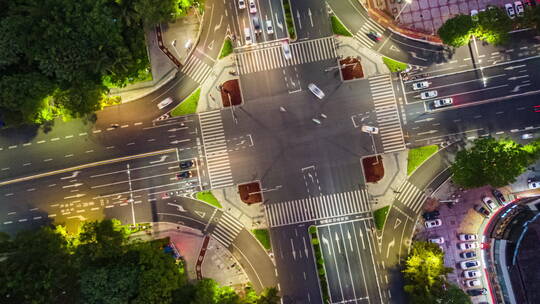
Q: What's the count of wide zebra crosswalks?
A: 4